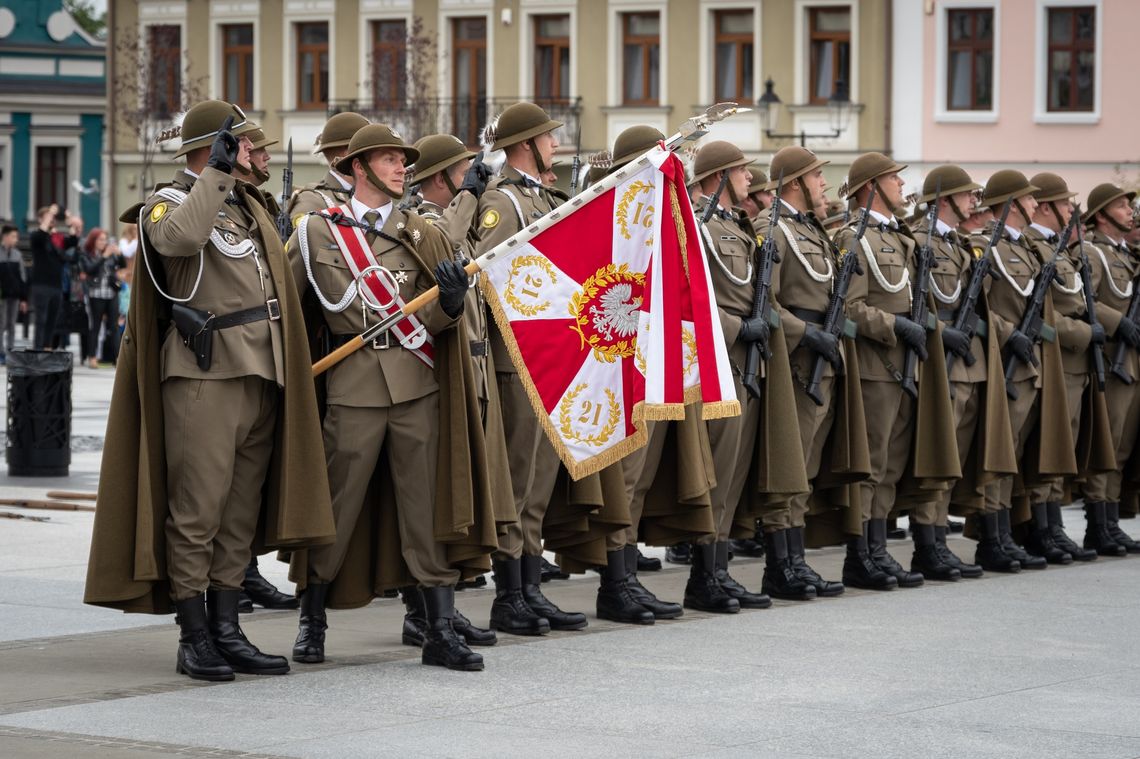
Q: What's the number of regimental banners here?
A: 1